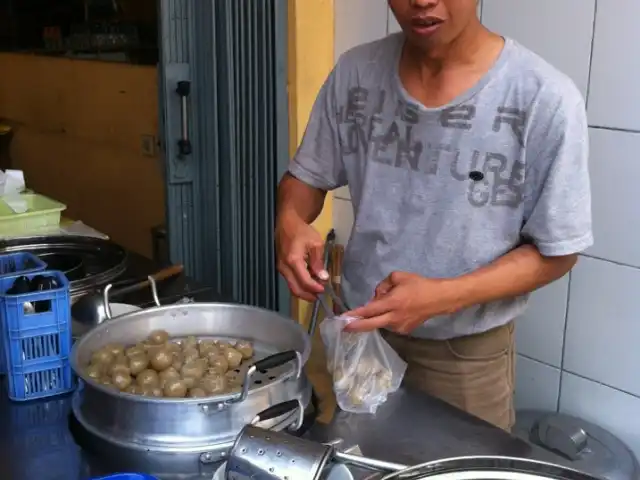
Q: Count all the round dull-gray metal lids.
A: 1